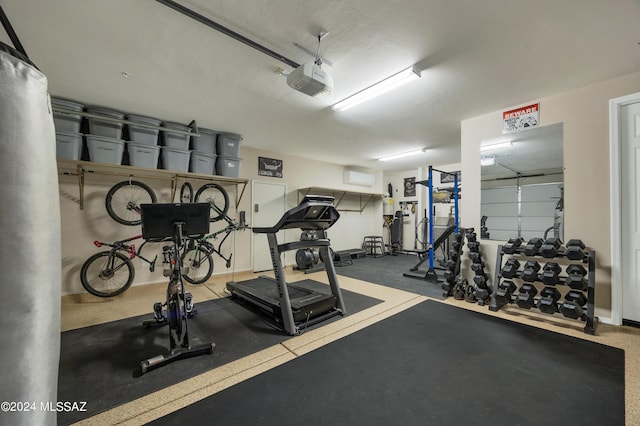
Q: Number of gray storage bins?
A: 12